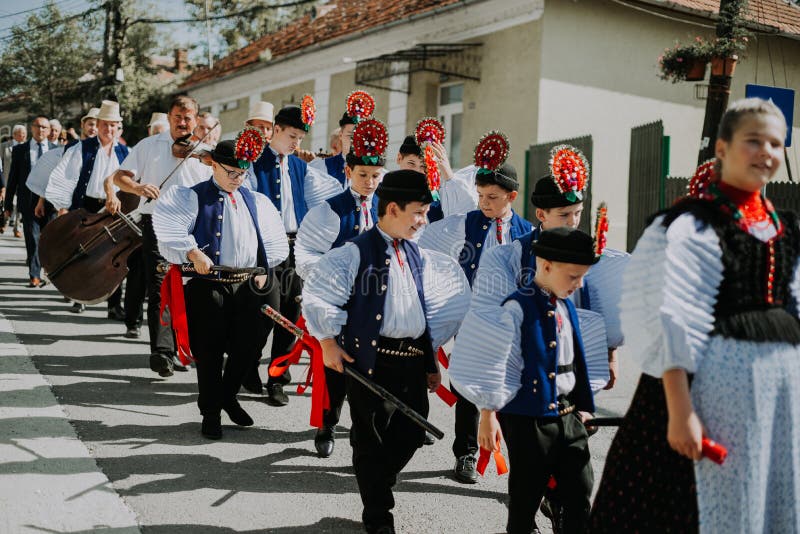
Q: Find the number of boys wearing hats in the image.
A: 9